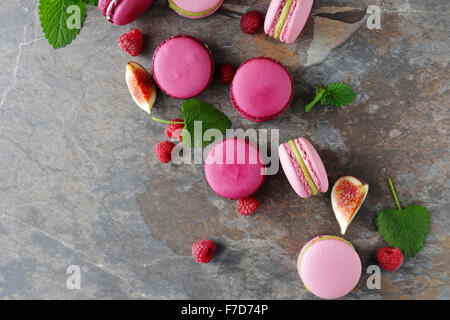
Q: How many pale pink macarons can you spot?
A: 4